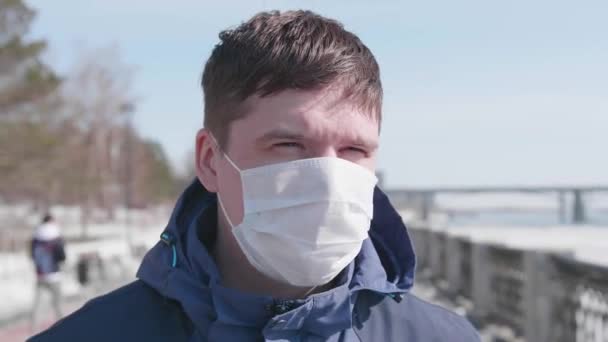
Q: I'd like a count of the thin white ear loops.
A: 1